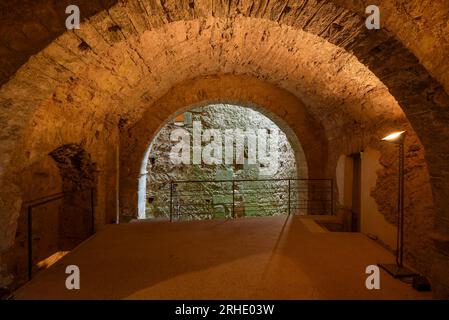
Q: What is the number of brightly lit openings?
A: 1